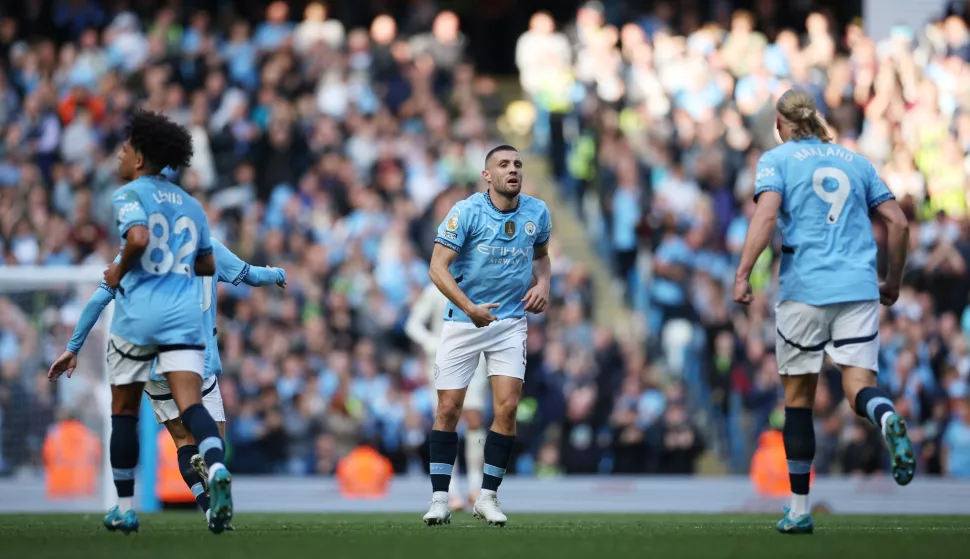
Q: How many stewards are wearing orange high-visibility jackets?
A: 4